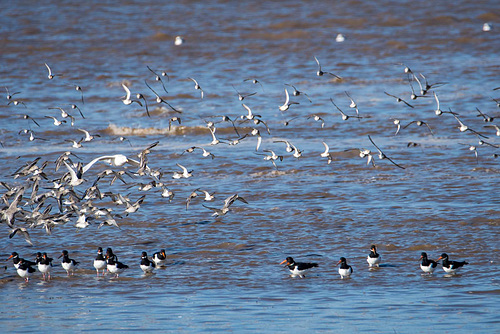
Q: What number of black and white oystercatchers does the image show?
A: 15